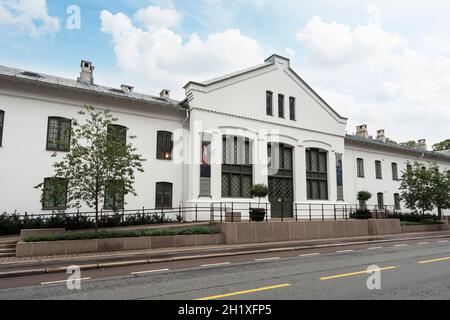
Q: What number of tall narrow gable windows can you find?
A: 3